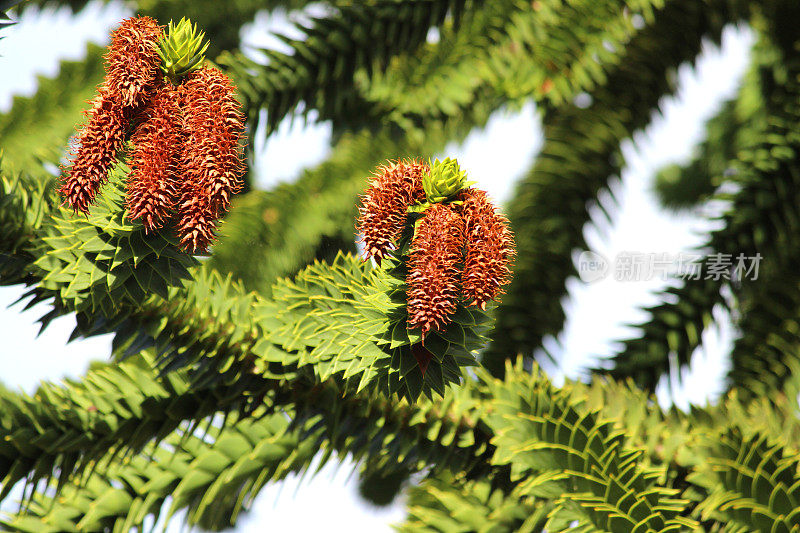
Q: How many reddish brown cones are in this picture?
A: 8